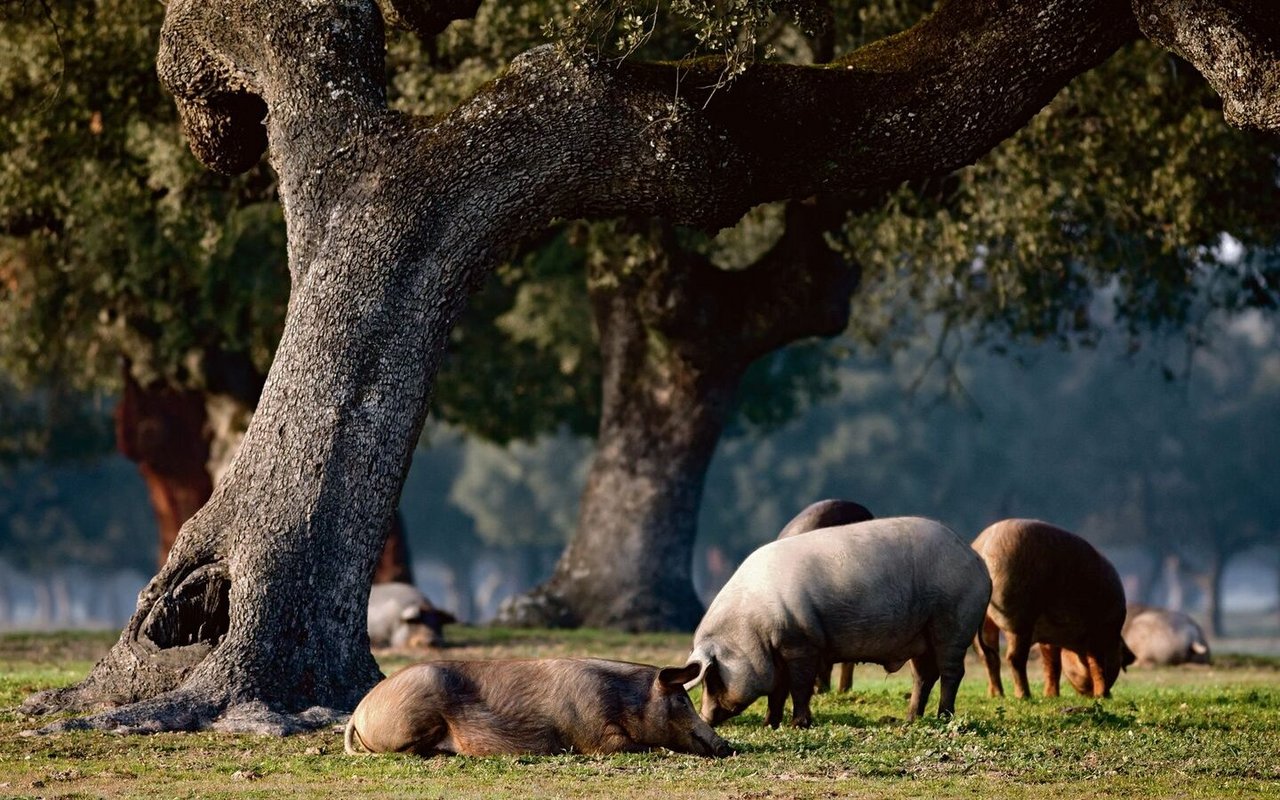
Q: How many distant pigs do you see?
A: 2